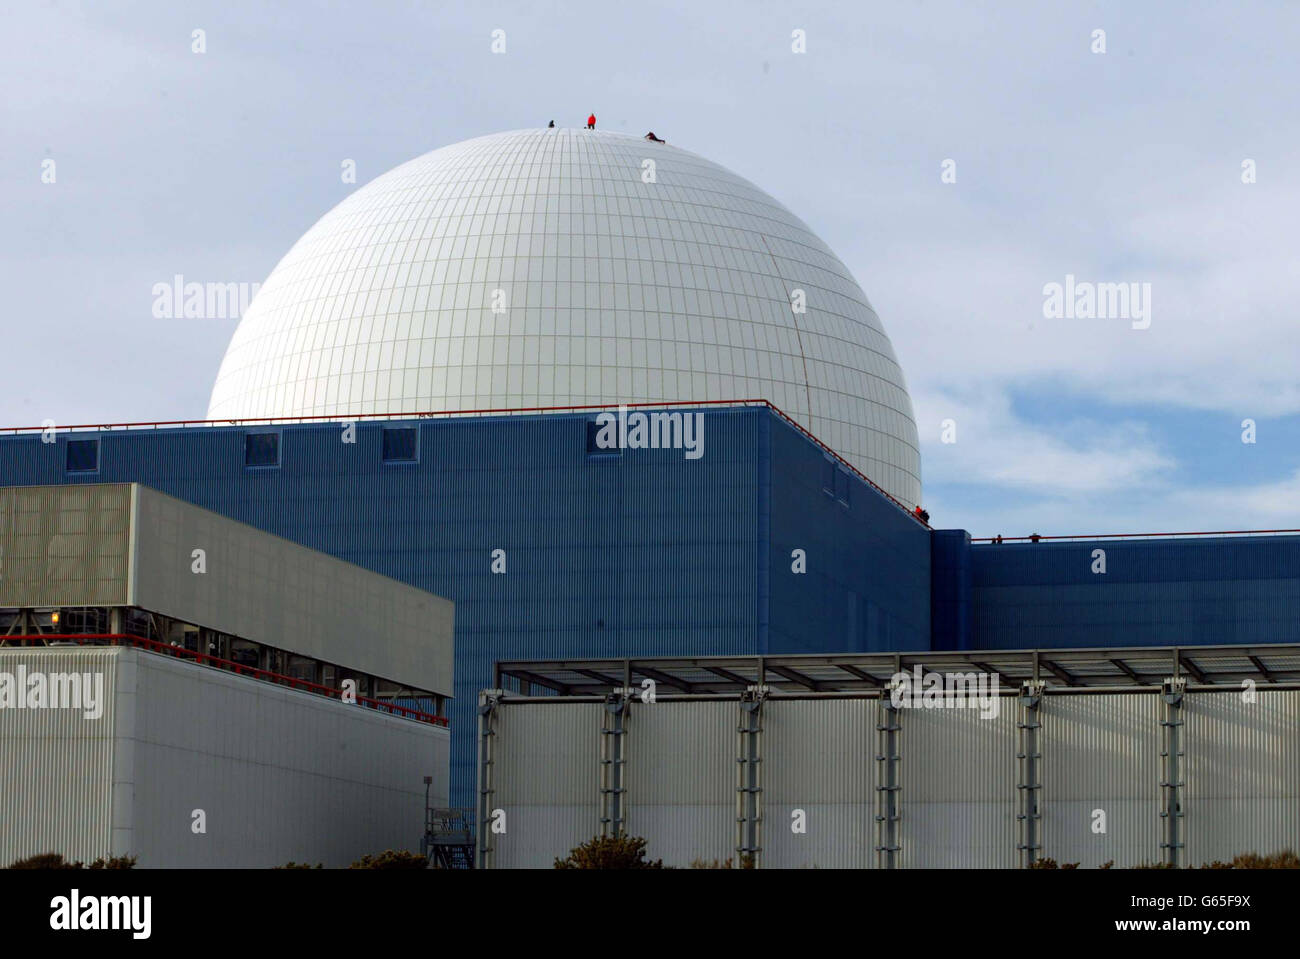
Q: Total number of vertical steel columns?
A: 6